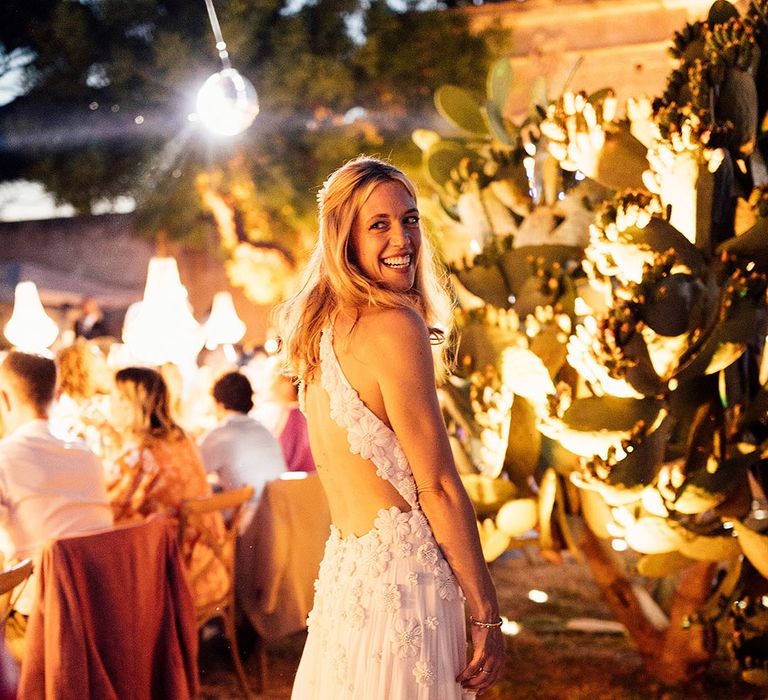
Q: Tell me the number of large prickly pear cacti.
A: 1